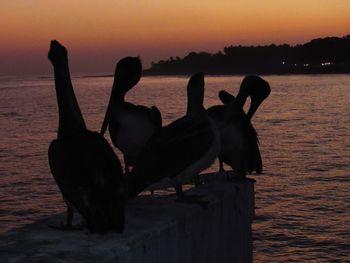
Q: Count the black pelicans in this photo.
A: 4